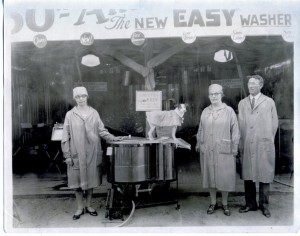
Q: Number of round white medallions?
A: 6